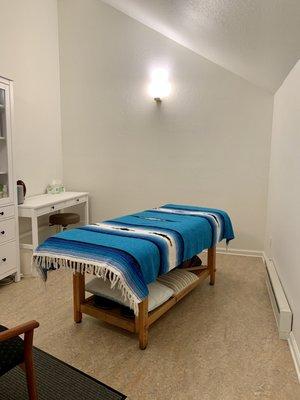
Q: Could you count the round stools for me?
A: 1